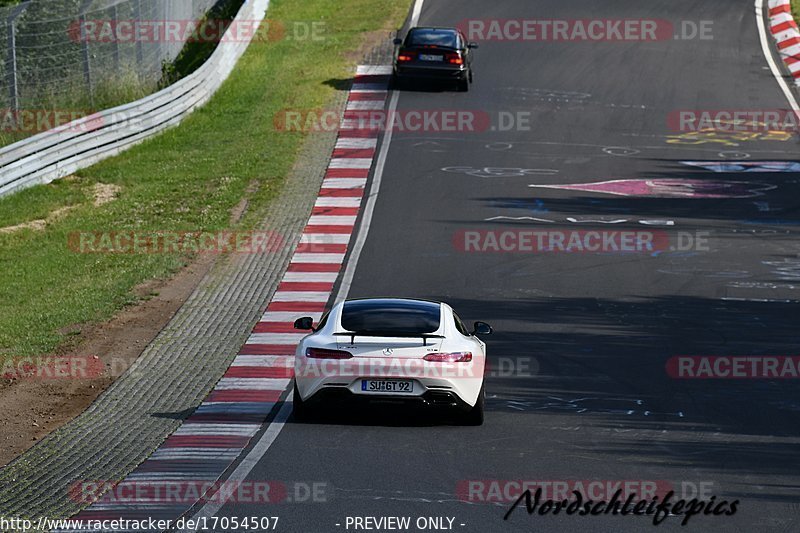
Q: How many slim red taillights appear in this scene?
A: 2